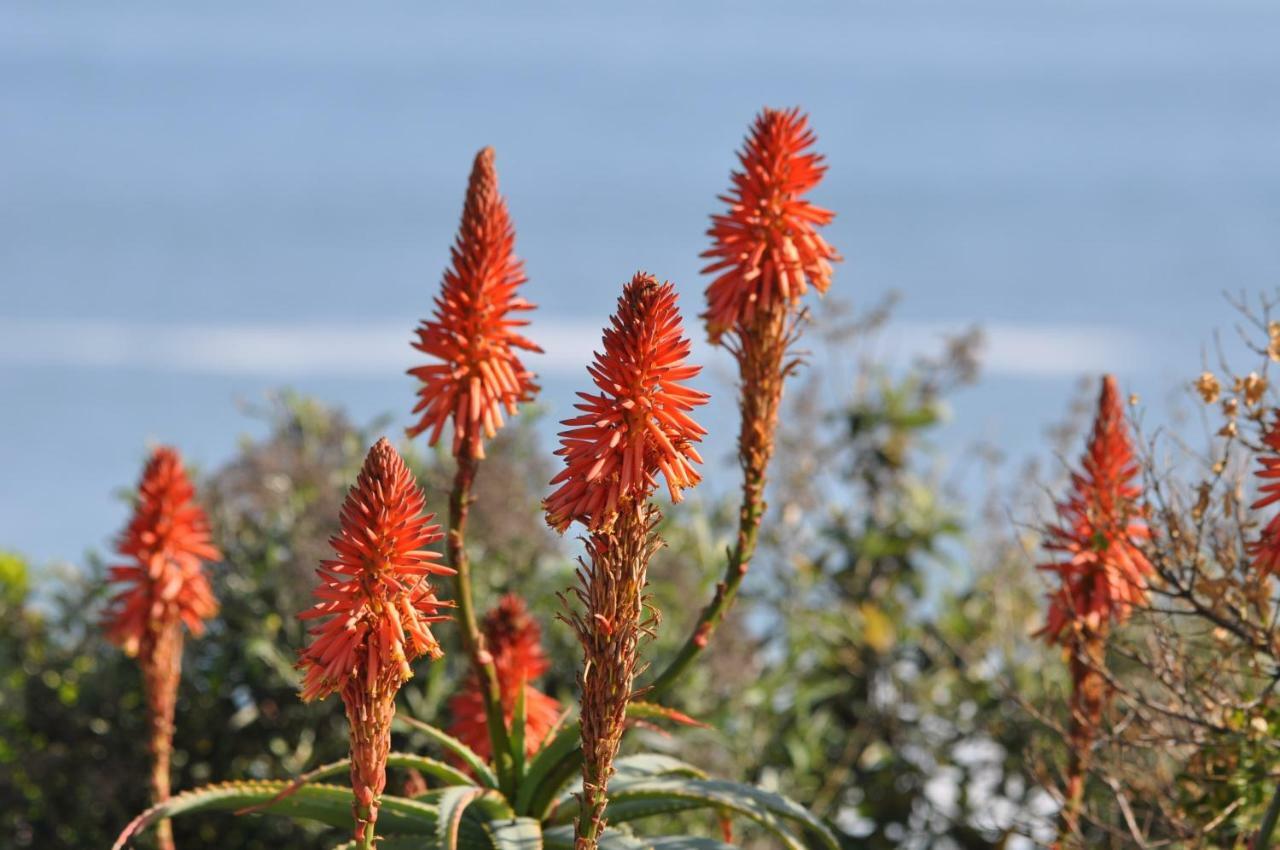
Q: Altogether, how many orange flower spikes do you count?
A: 8